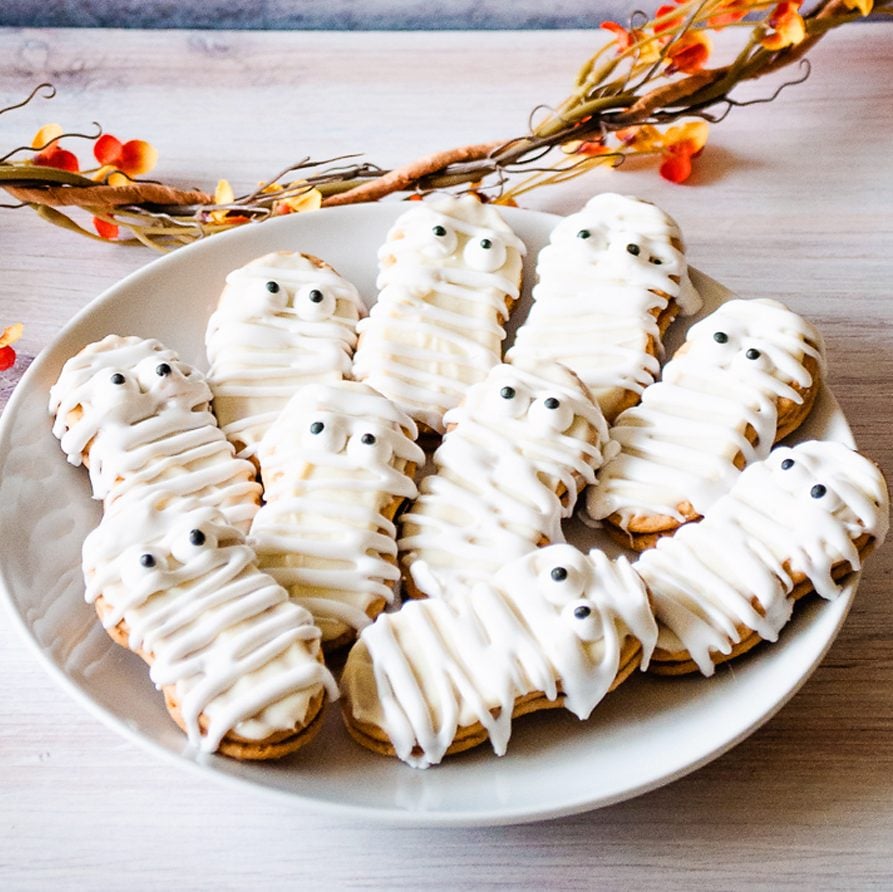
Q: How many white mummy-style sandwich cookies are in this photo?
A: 10